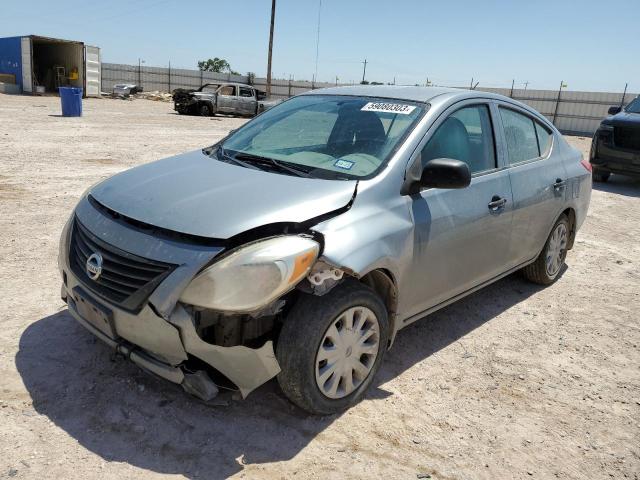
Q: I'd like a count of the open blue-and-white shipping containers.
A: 1